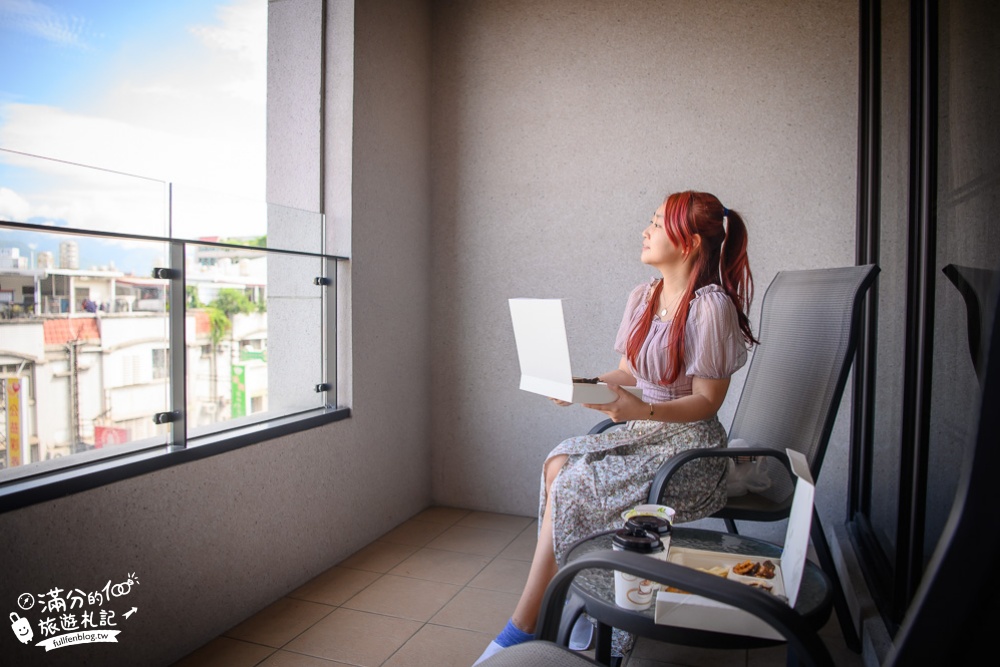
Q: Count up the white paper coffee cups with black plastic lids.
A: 2